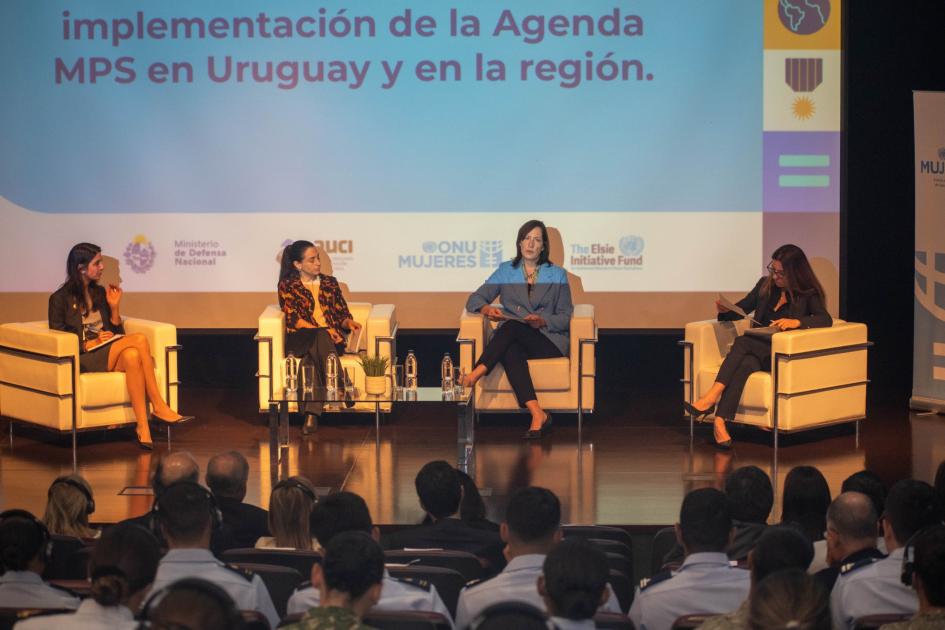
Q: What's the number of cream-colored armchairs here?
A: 4